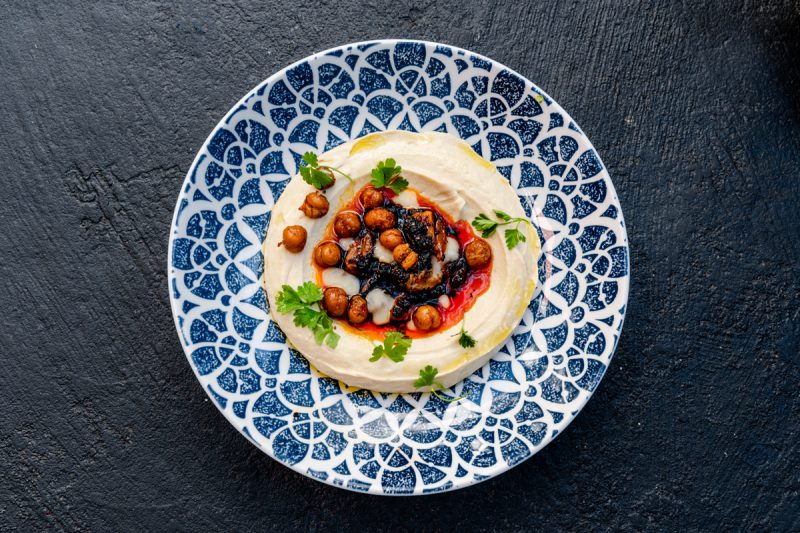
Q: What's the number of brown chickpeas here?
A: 13